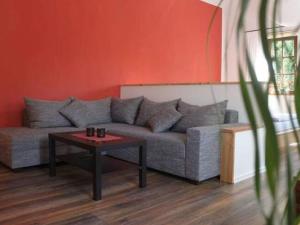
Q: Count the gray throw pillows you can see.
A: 7